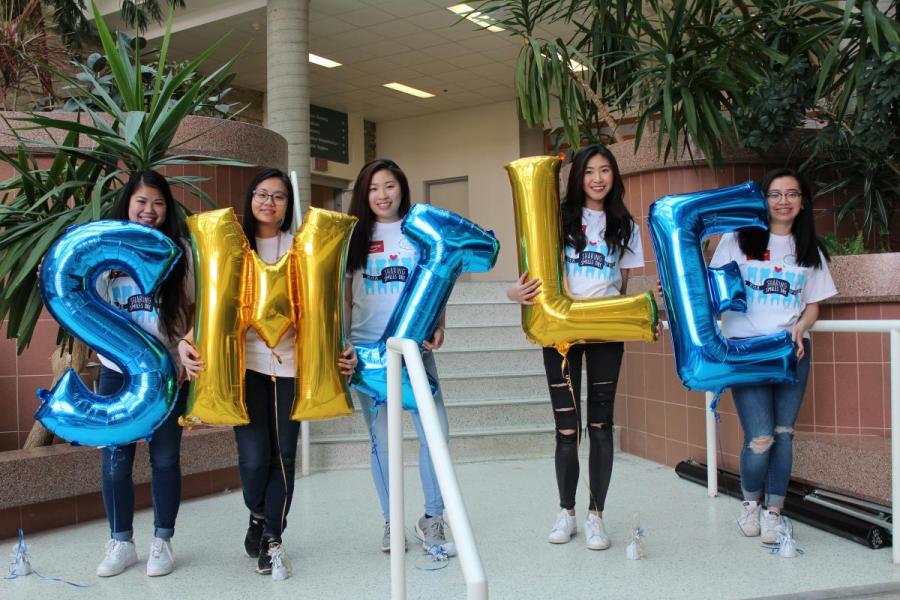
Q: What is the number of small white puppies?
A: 0